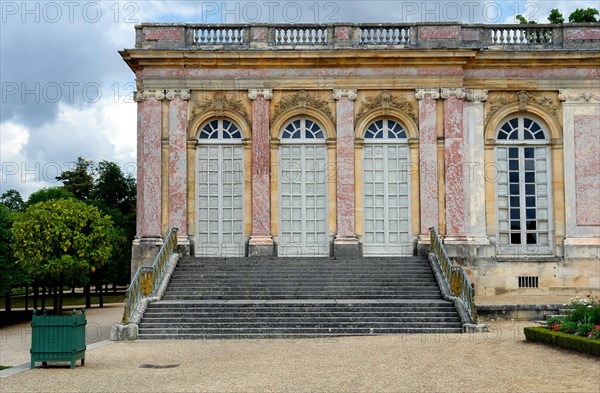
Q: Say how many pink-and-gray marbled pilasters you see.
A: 6